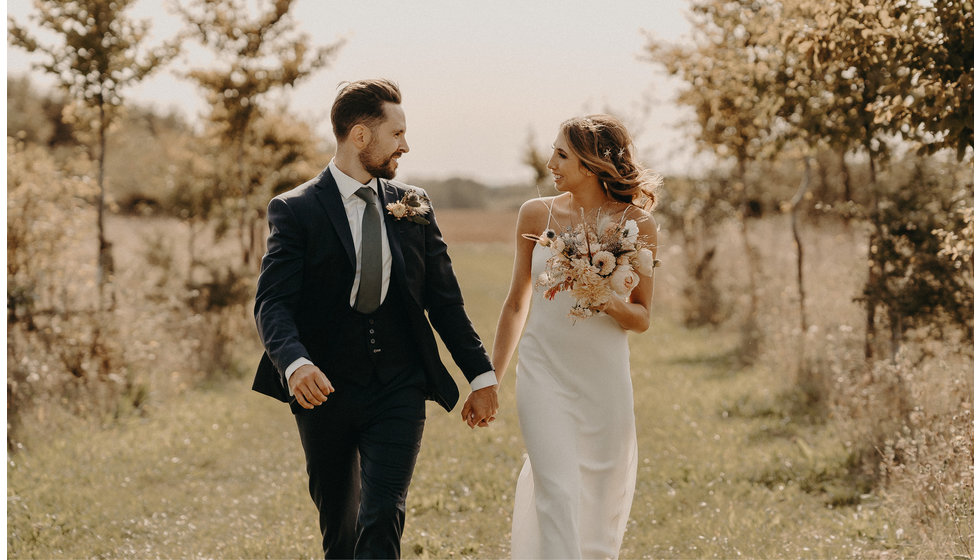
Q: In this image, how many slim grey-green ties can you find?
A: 1